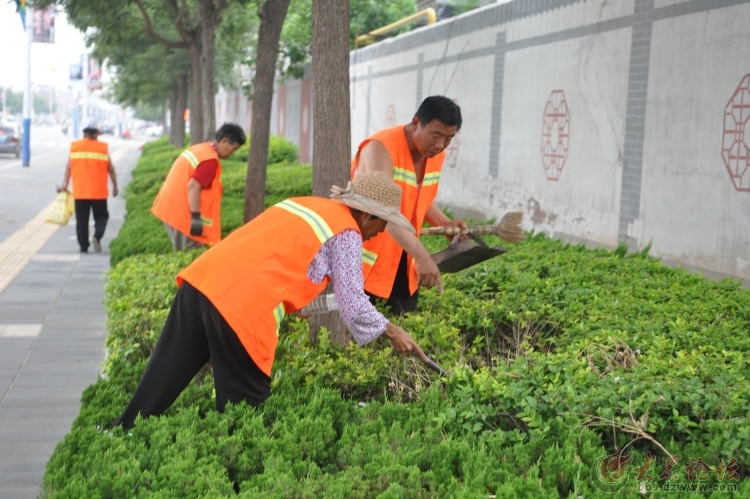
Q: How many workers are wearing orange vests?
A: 4